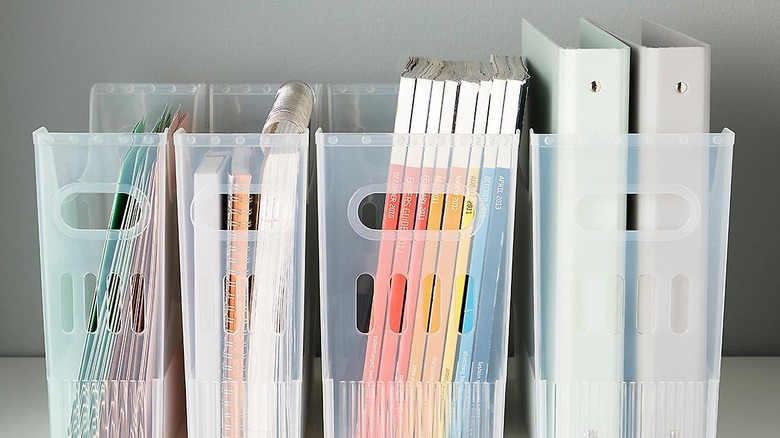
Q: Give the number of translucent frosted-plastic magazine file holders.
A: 4